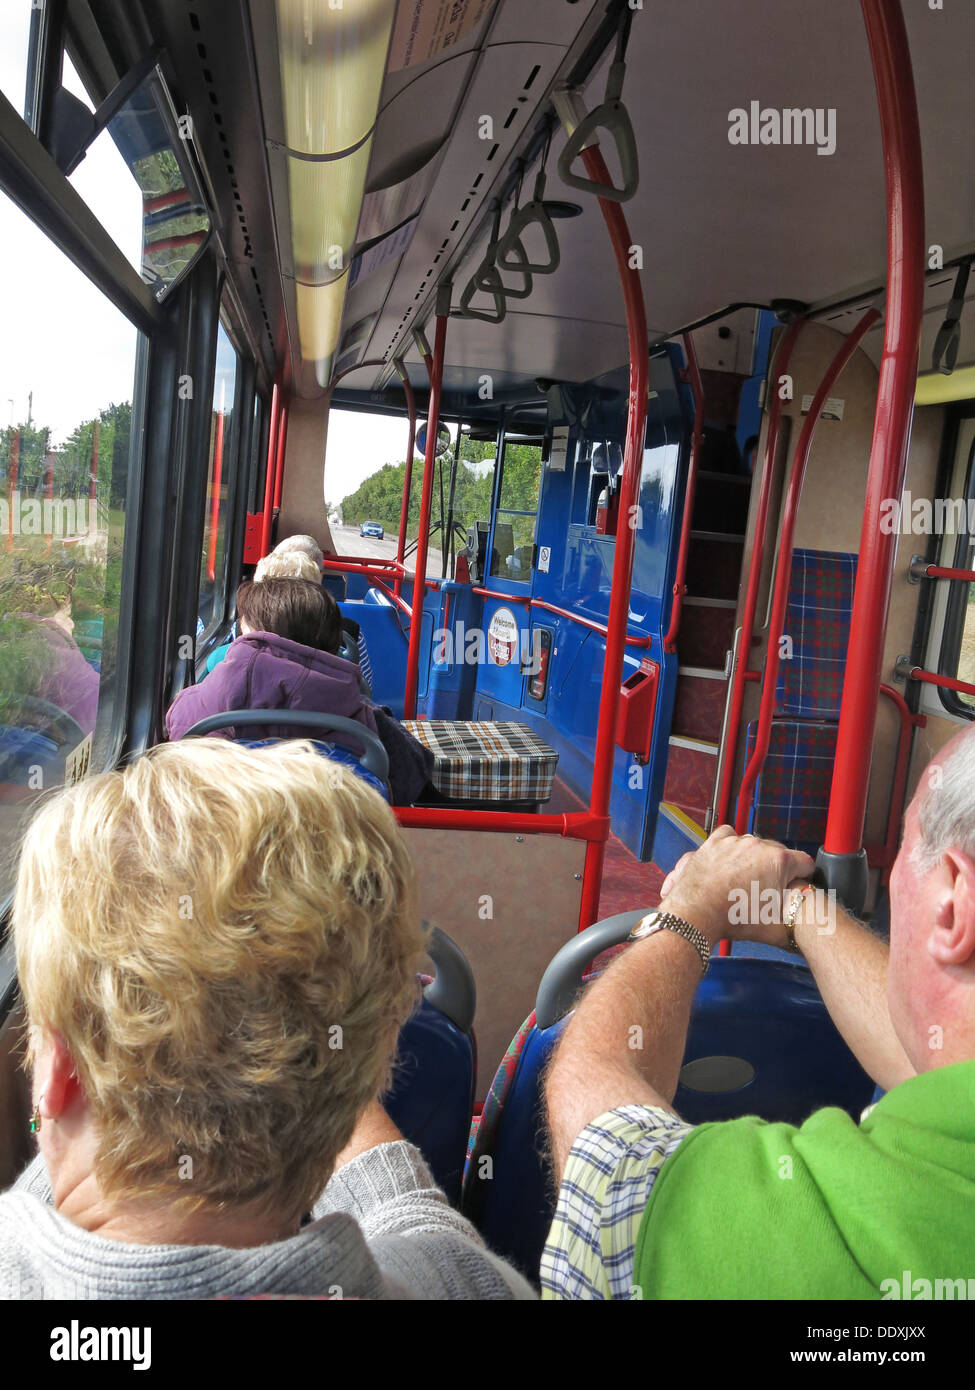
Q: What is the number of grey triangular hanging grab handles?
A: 5